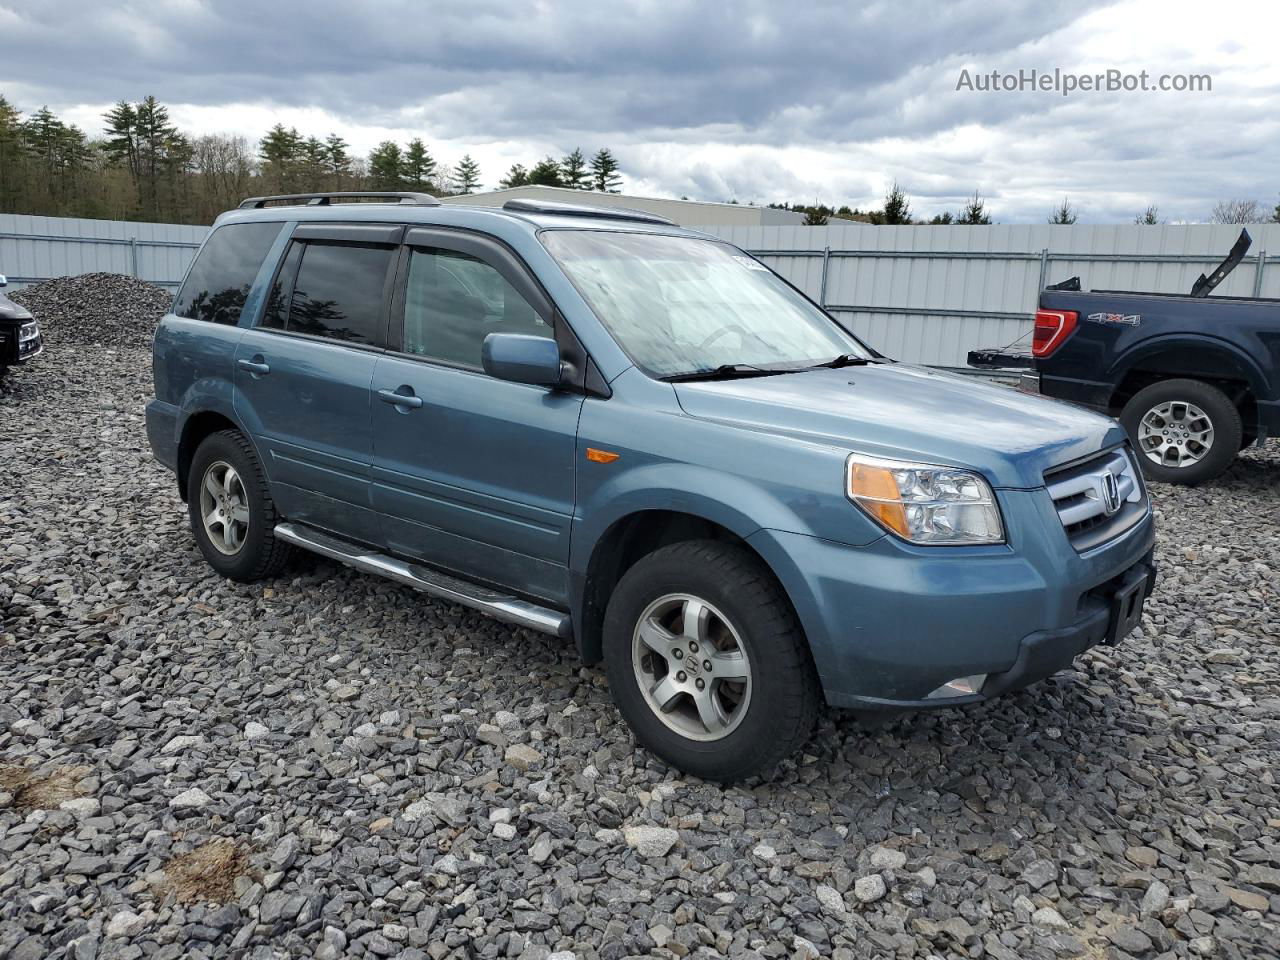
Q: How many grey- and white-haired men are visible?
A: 0